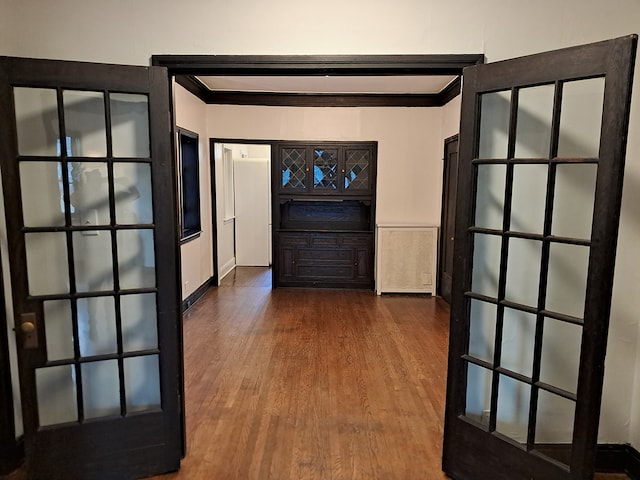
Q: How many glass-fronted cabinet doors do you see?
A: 3